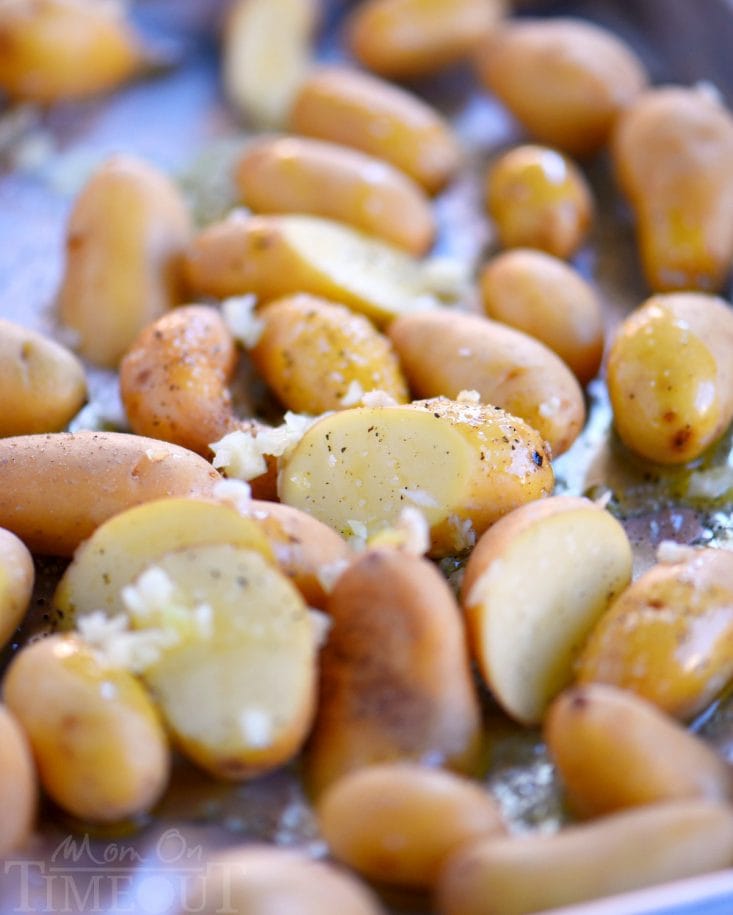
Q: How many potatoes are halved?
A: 6